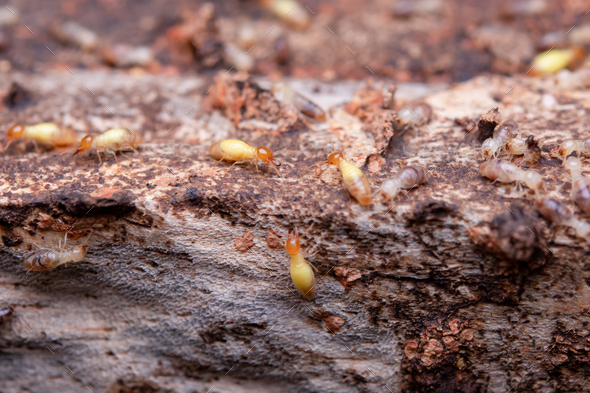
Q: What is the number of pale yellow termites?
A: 7